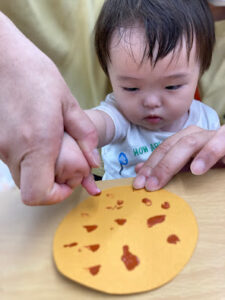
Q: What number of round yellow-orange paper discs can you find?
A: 1